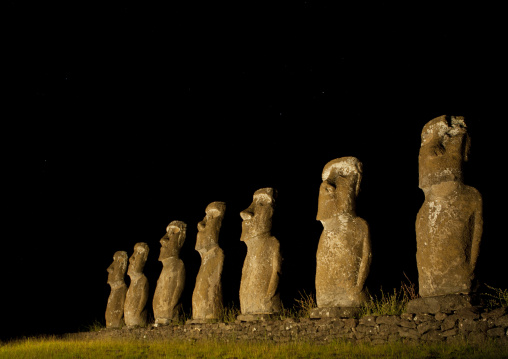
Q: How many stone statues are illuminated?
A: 7